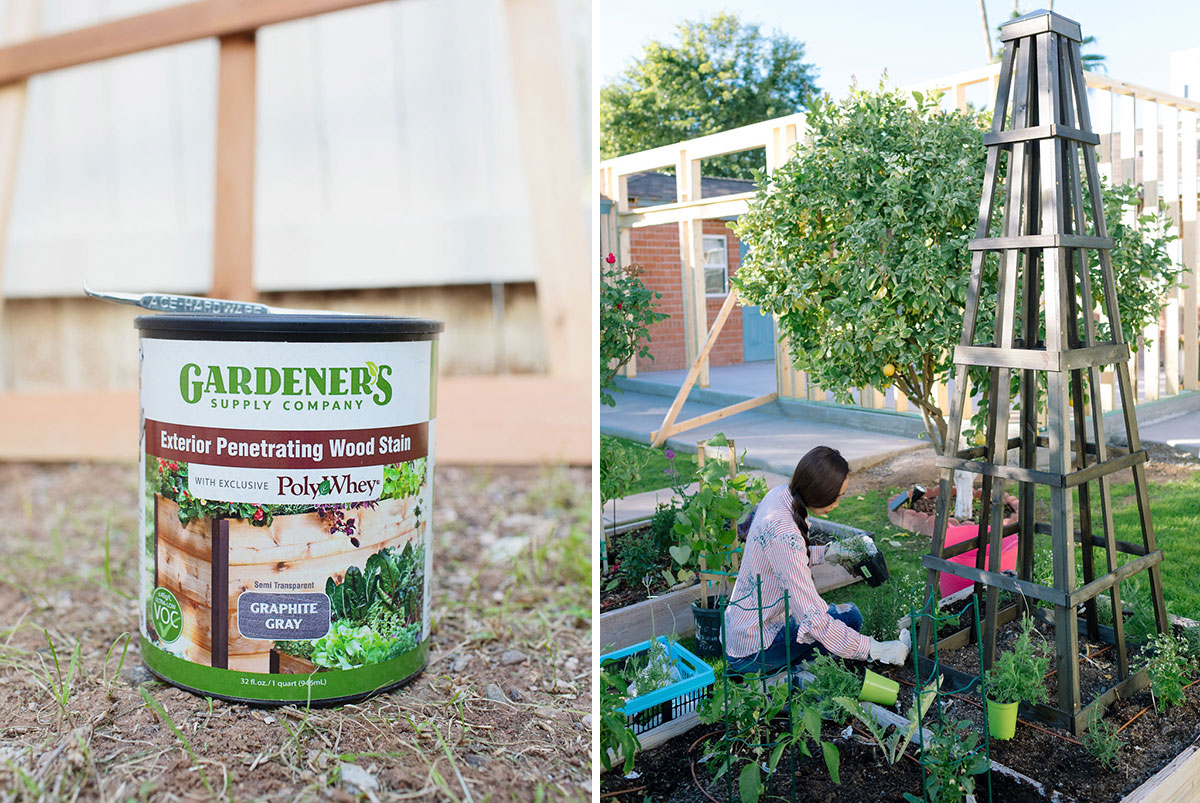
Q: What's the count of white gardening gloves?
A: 2